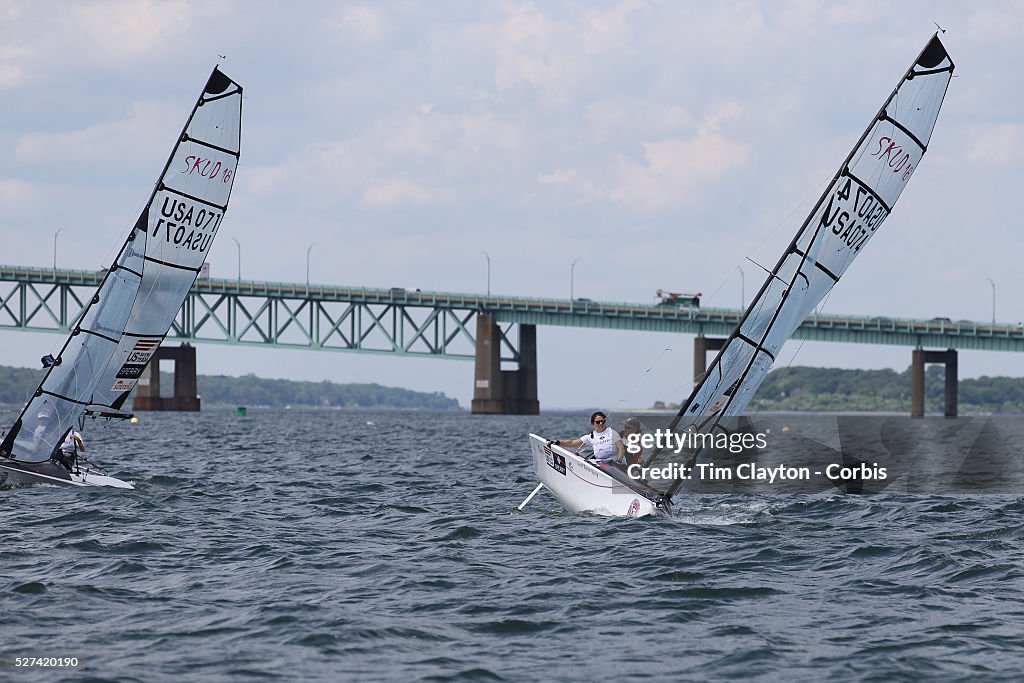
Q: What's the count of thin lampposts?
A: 7